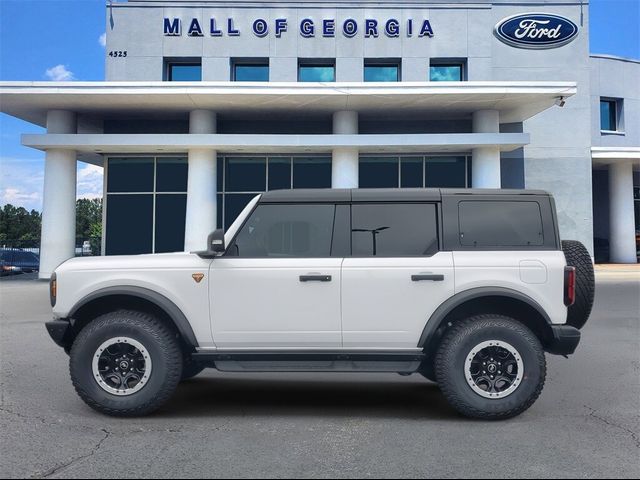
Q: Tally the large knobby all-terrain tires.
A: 3